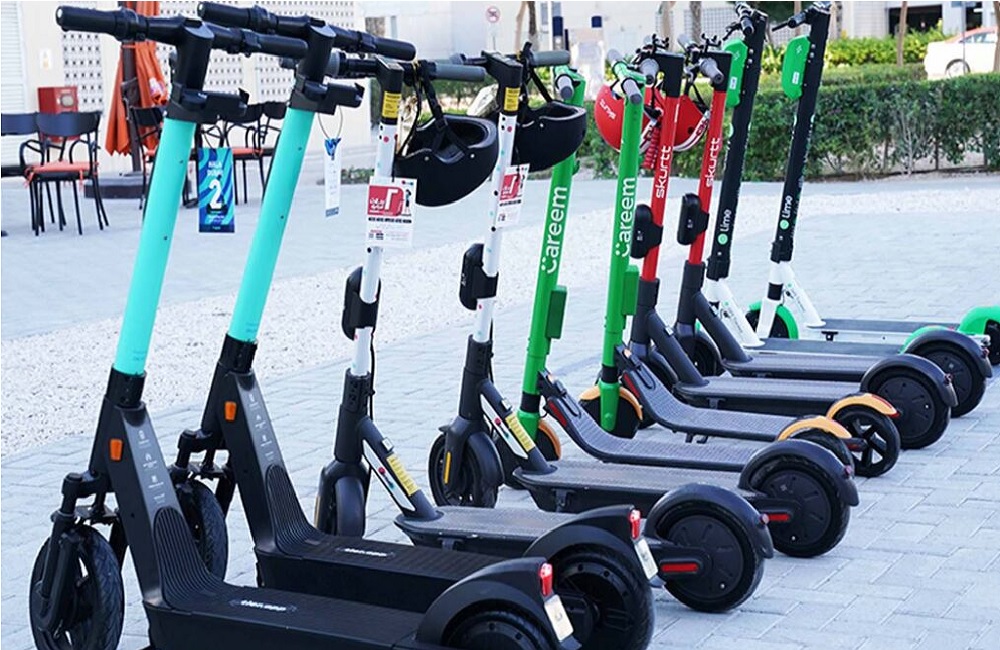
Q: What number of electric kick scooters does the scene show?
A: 10